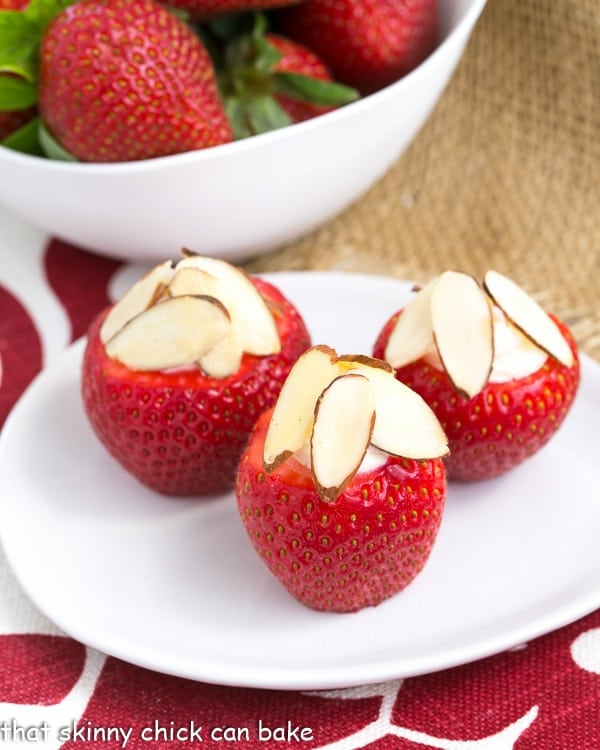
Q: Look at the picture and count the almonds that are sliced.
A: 10